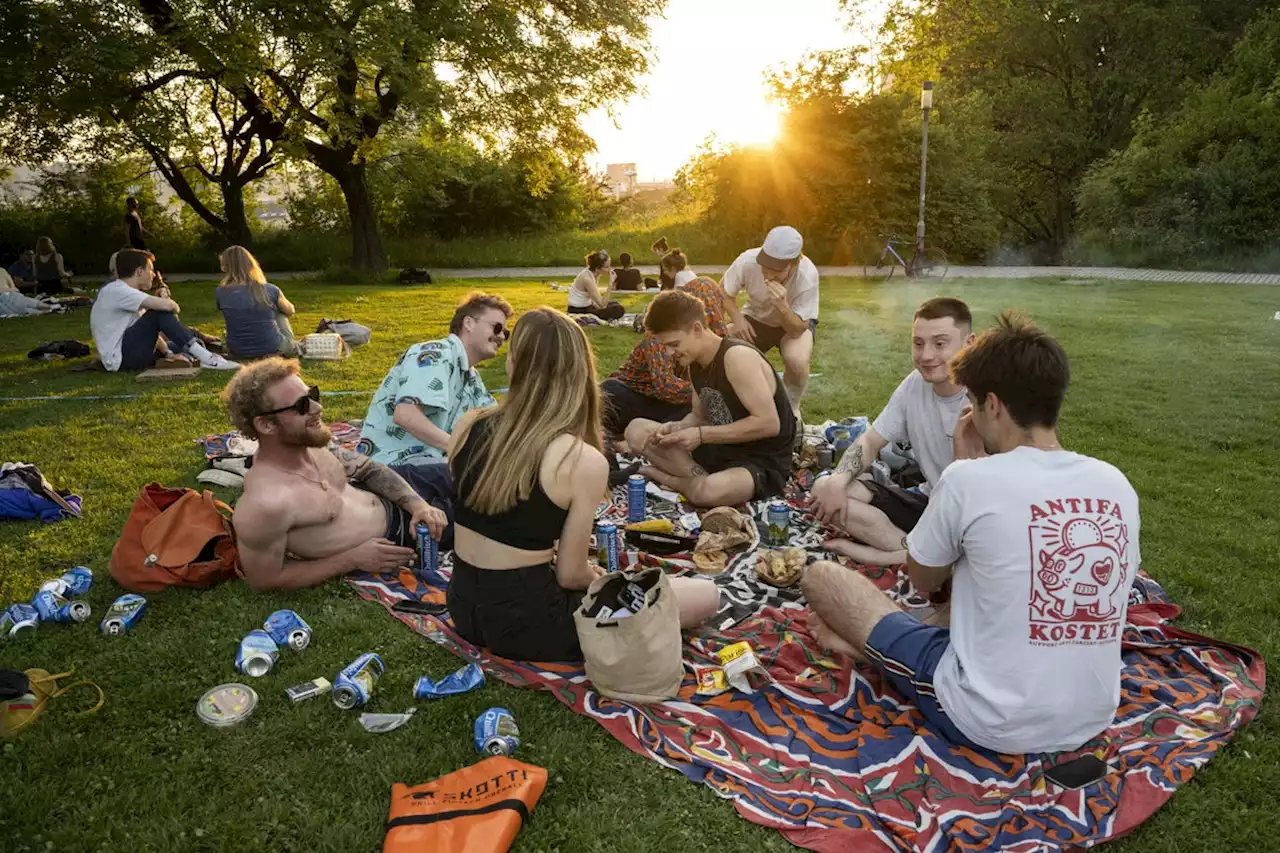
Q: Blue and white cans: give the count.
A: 13